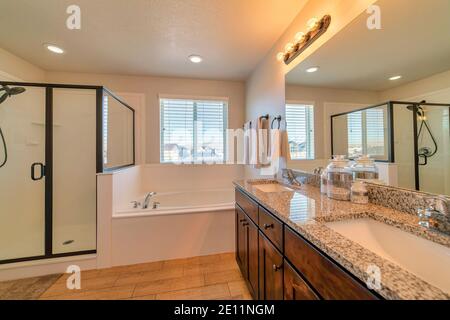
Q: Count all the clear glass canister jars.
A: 3